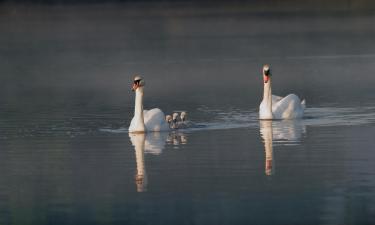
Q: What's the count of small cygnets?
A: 3